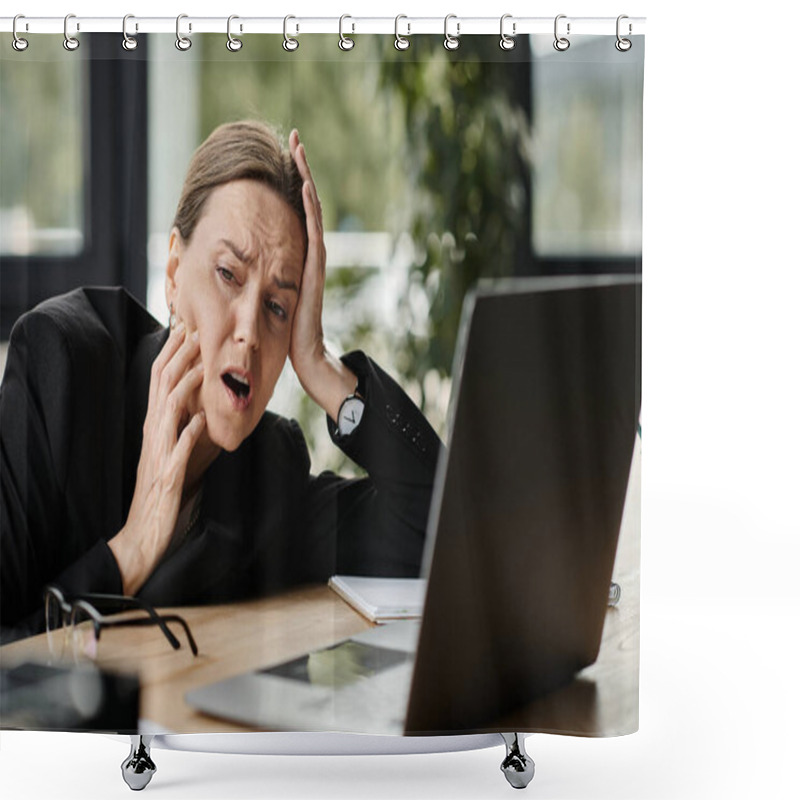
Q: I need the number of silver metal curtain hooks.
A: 12